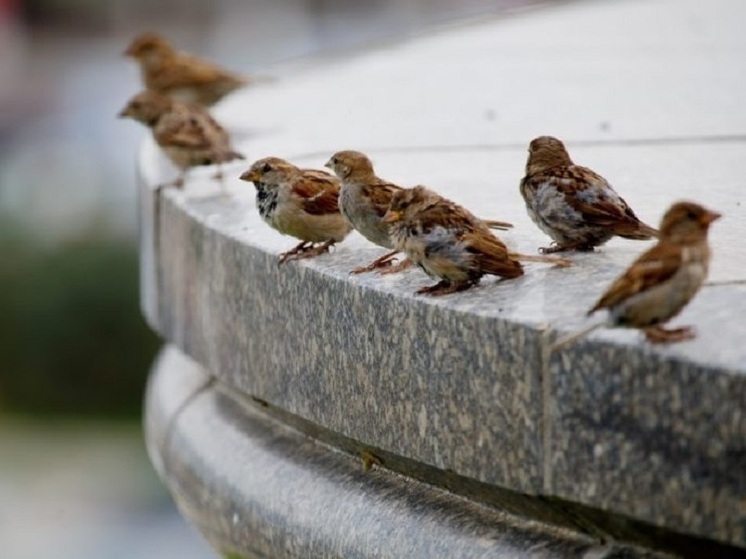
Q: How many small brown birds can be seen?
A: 7